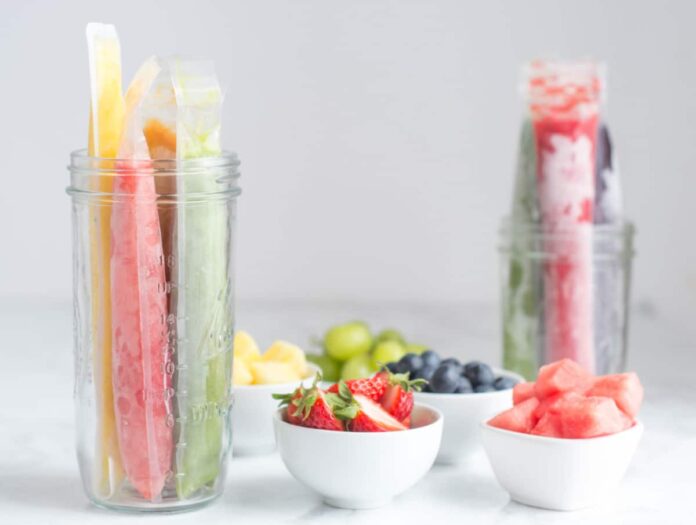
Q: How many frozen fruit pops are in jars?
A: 7